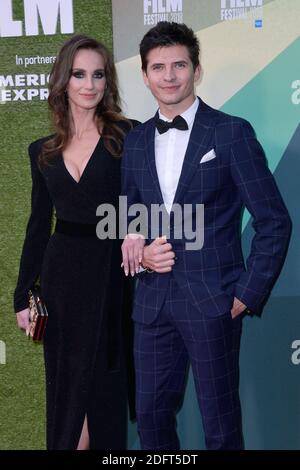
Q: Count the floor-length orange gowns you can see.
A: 0